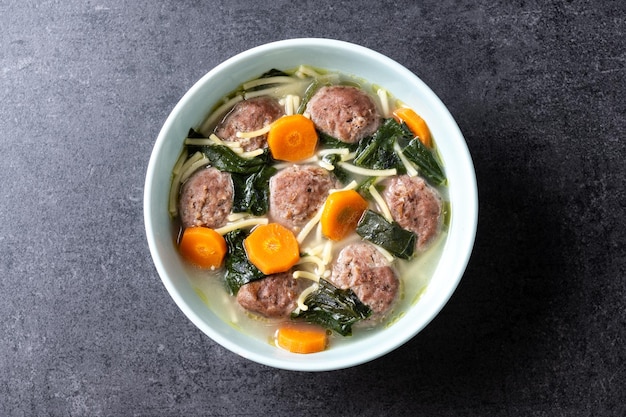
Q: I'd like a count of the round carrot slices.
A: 6